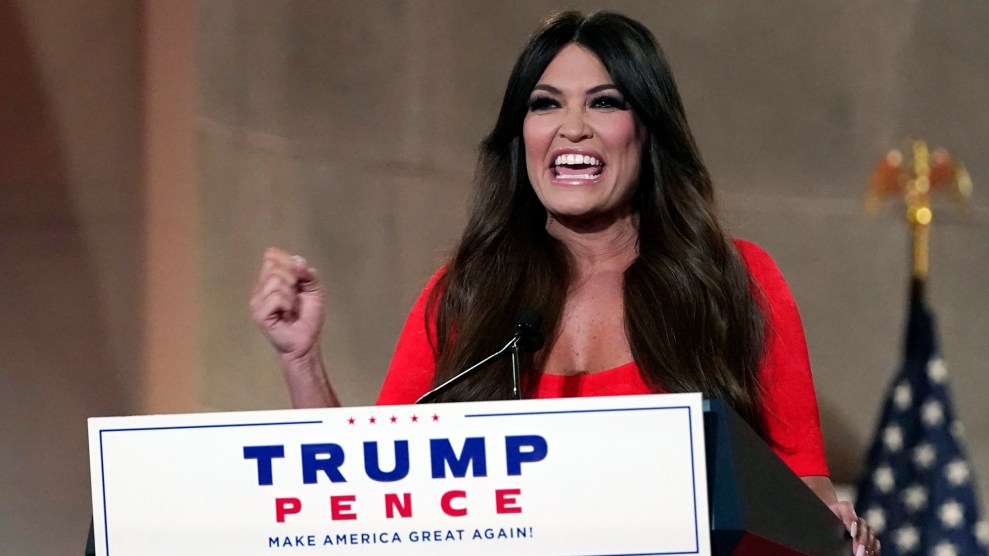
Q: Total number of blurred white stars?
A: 14